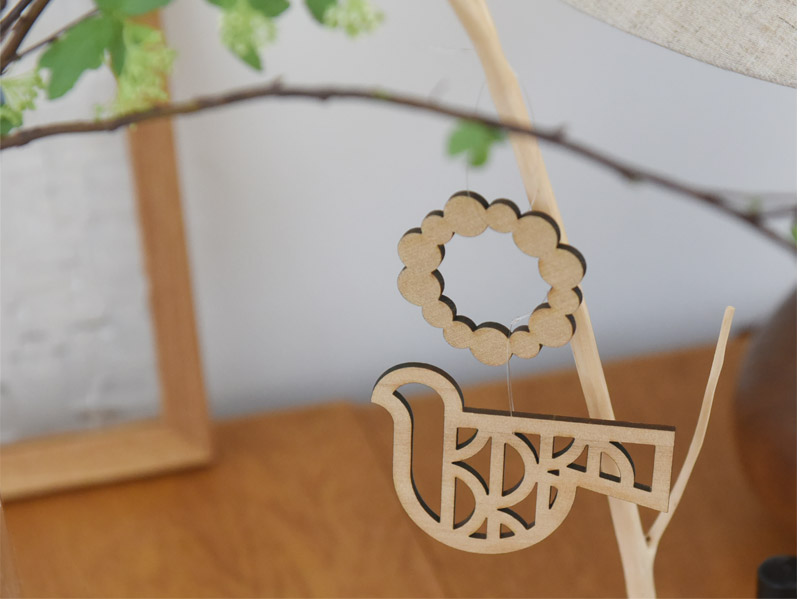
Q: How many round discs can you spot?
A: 13